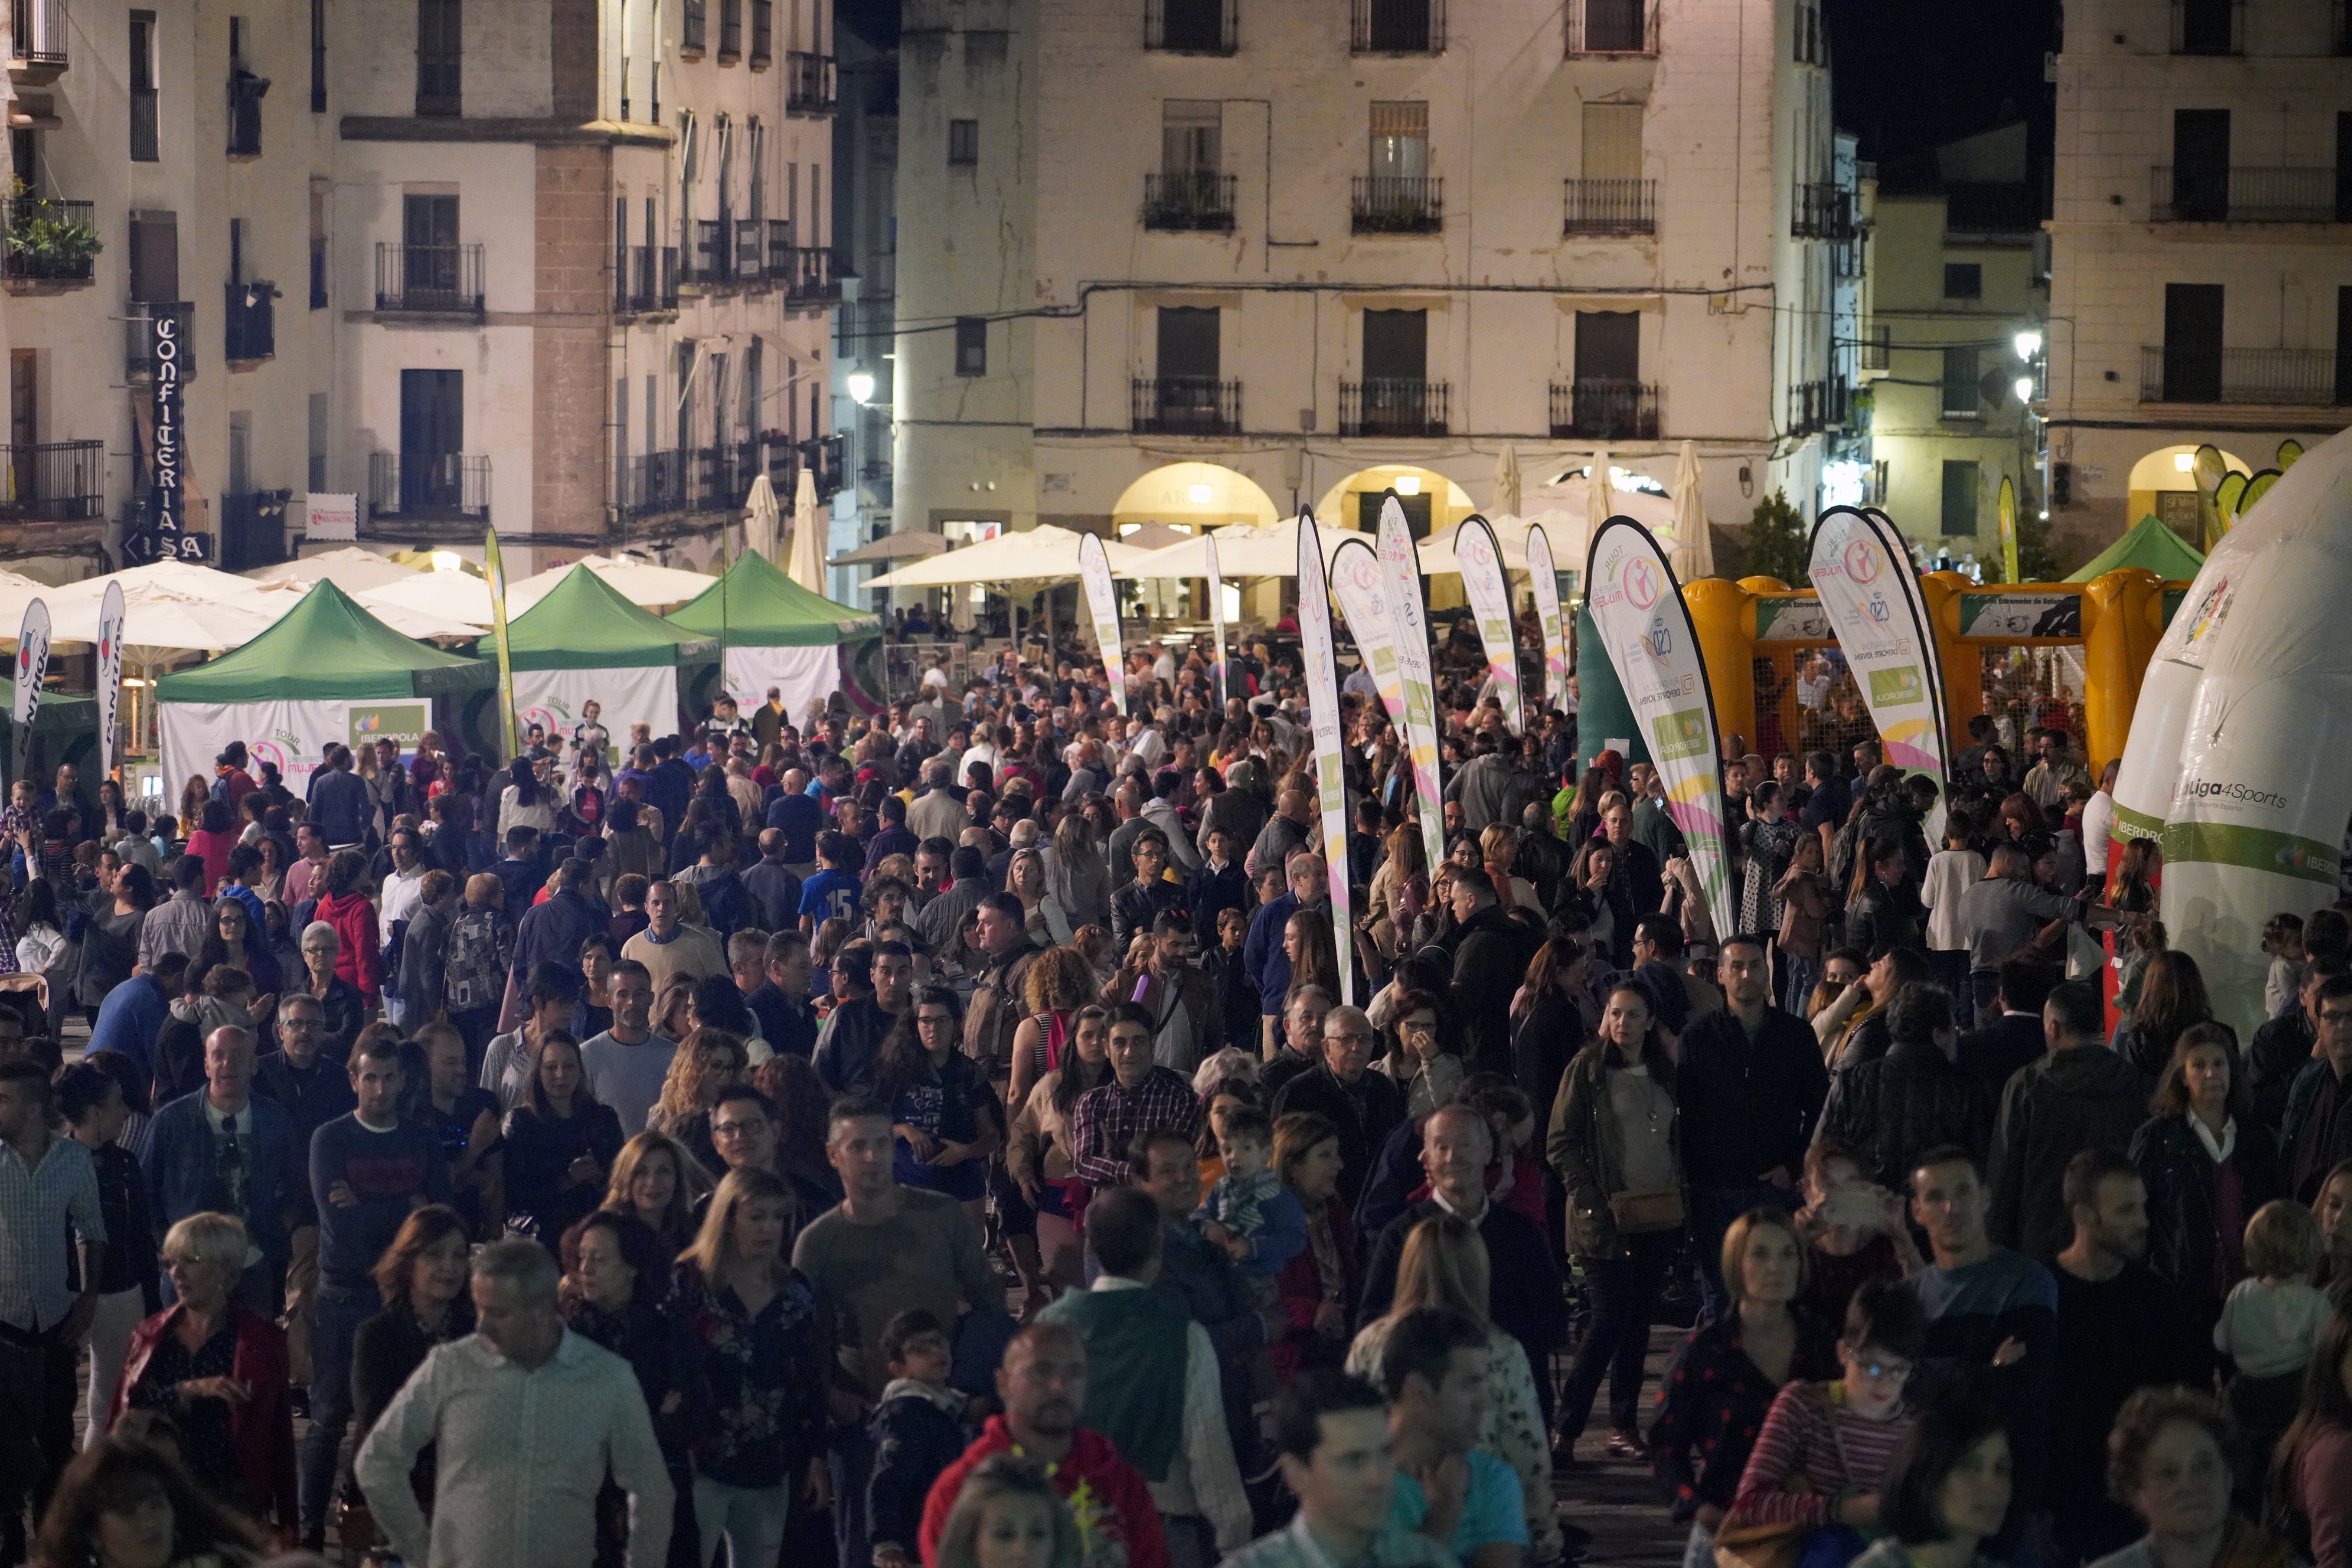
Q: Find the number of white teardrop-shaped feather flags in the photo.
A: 12